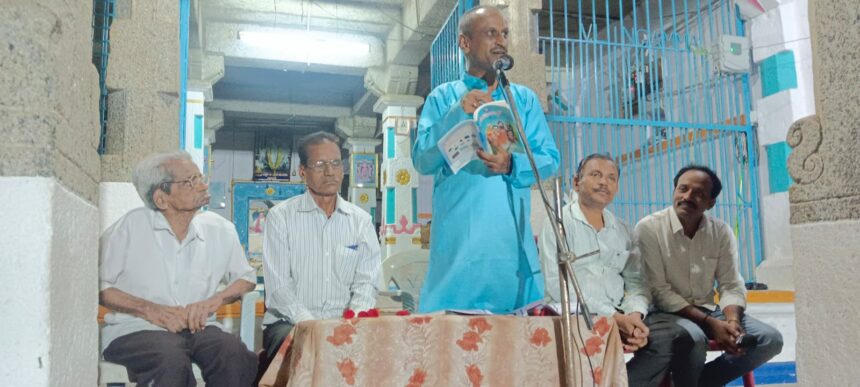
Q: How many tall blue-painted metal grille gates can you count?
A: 2